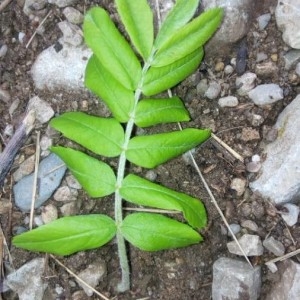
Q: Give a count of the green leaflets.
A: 13